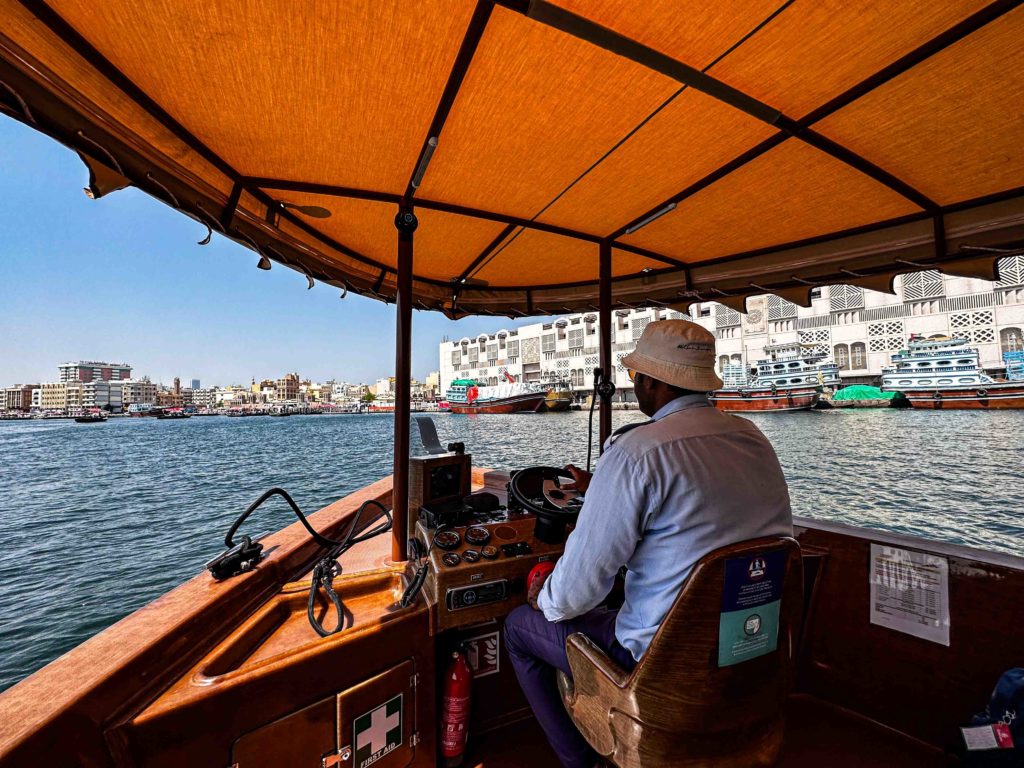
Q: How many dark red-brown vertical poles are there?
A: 2